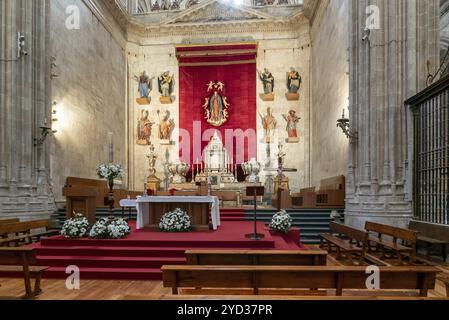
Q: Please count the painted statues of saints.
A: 8